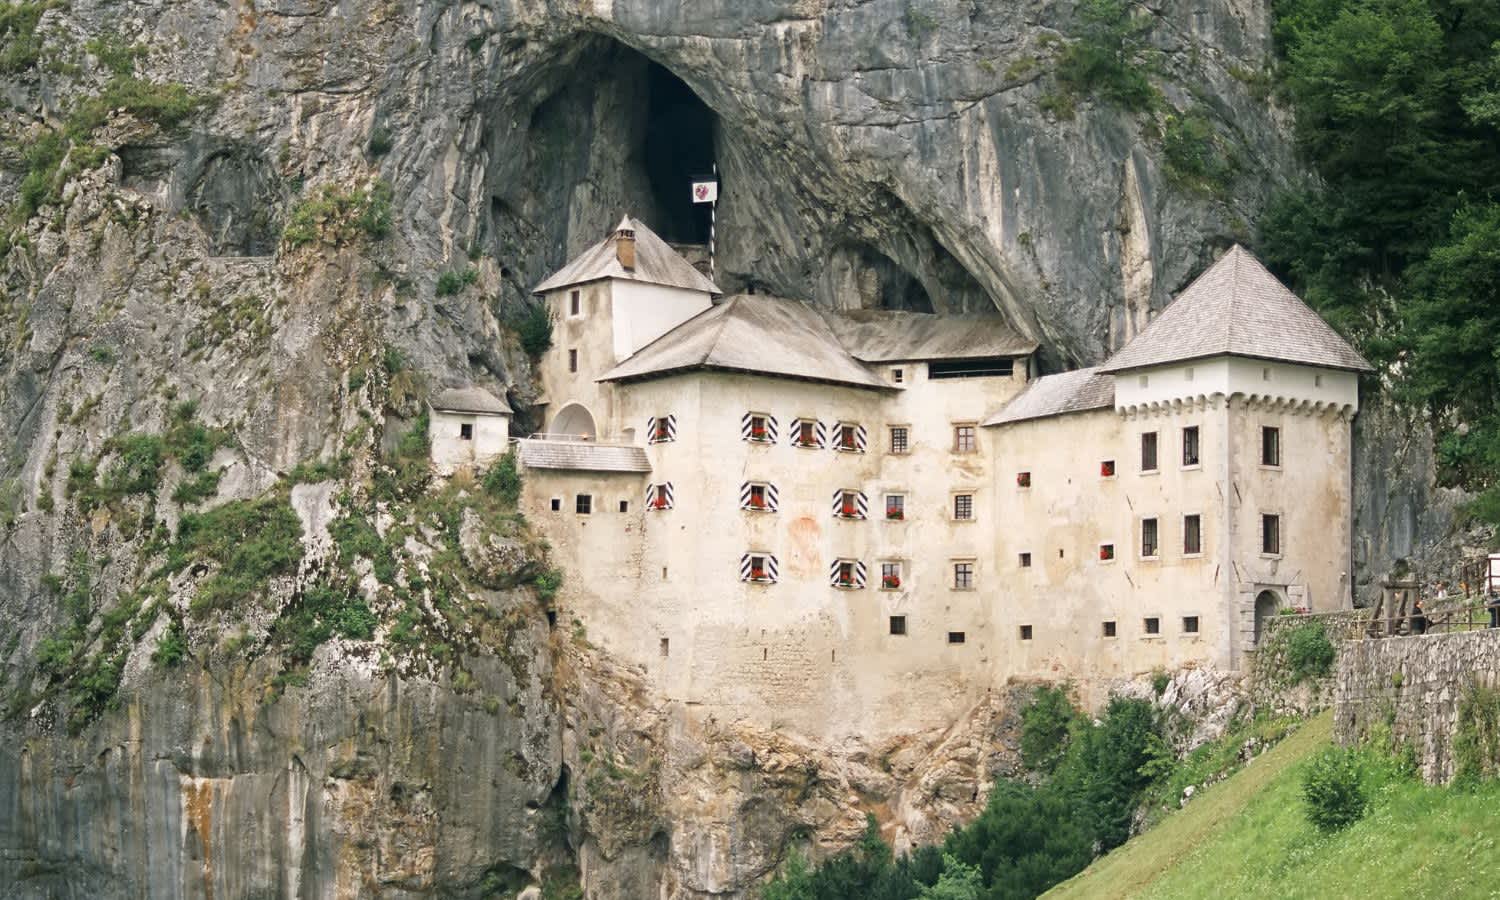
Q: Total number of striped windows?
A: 9